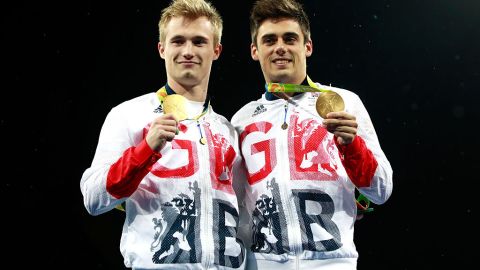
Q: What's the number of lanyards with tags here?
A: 2